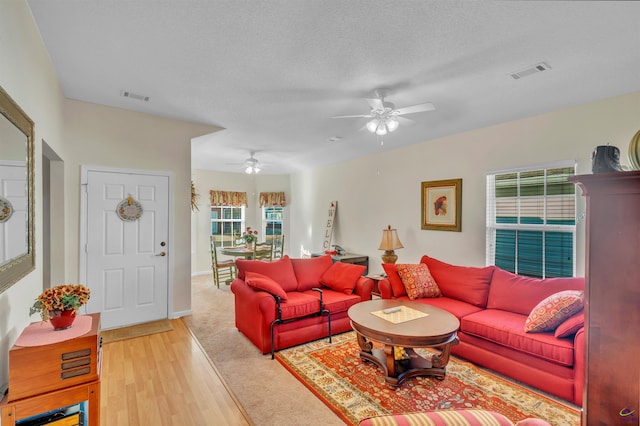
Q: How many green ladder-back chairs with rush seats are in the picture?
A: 4